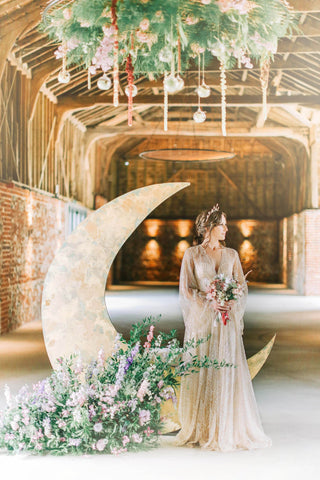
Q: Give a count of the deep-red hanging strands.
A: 2